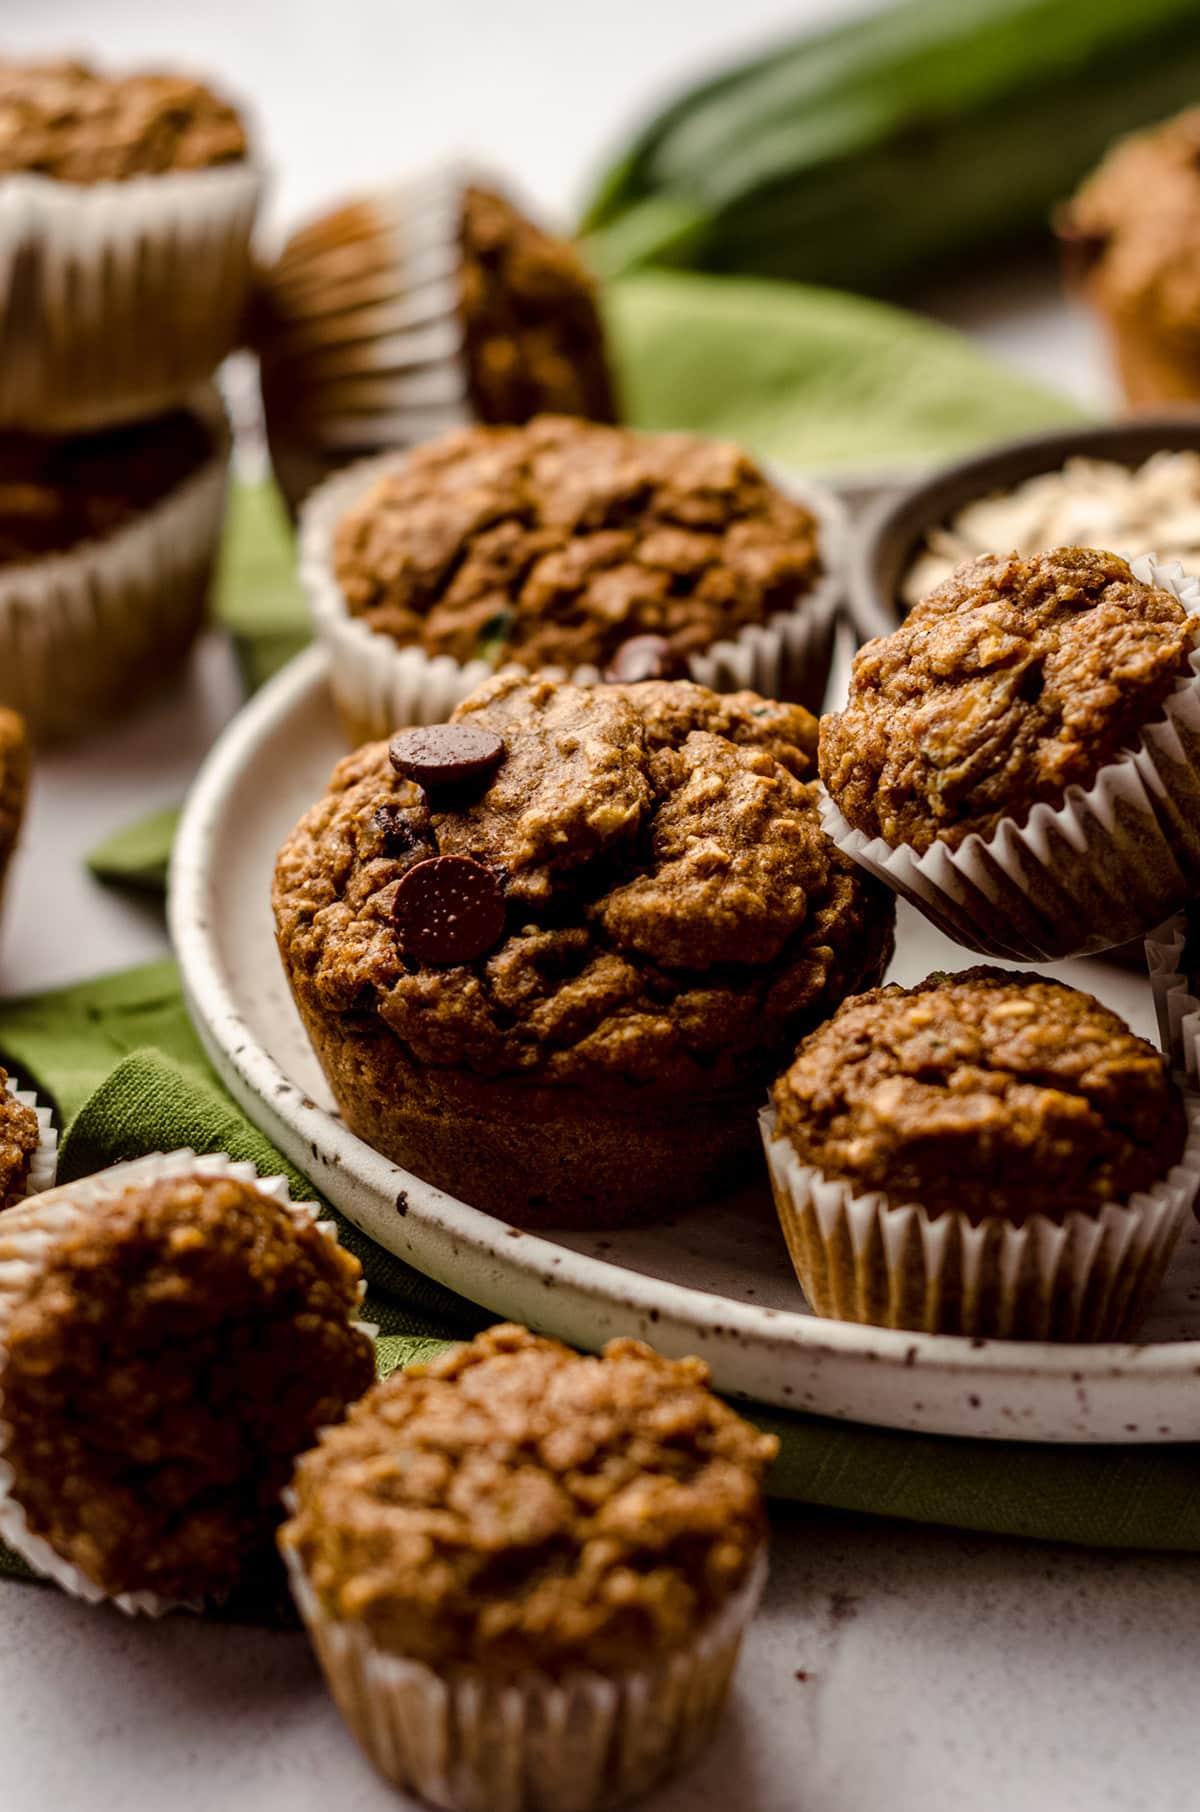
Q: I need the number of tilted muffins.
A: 3